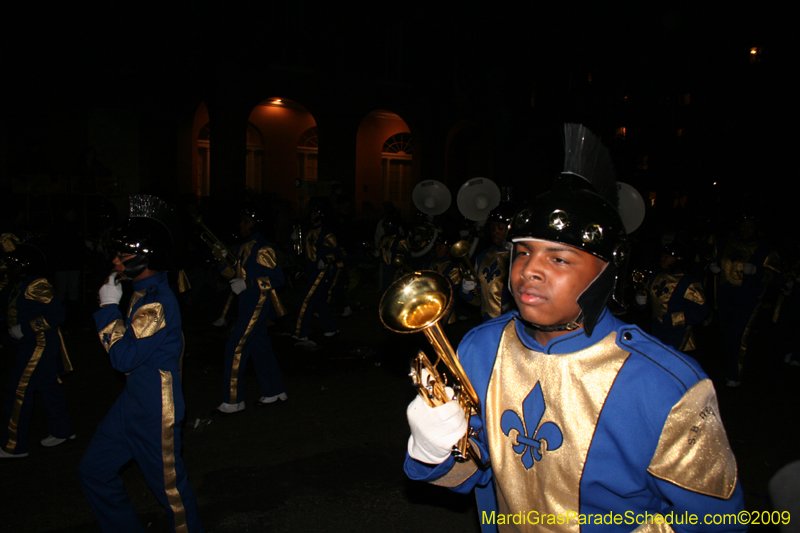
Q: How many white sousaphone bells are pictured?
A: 3